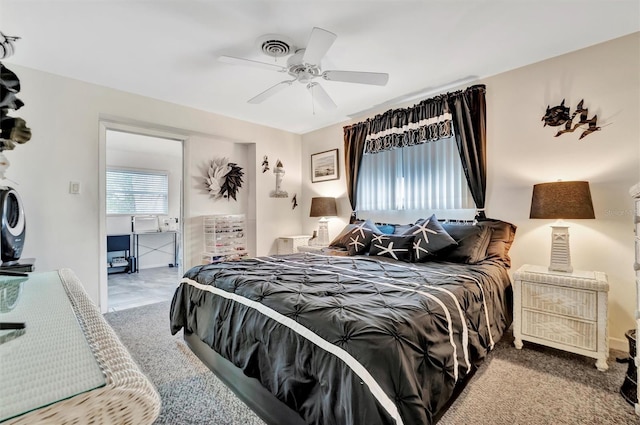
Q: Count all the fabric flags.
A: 0